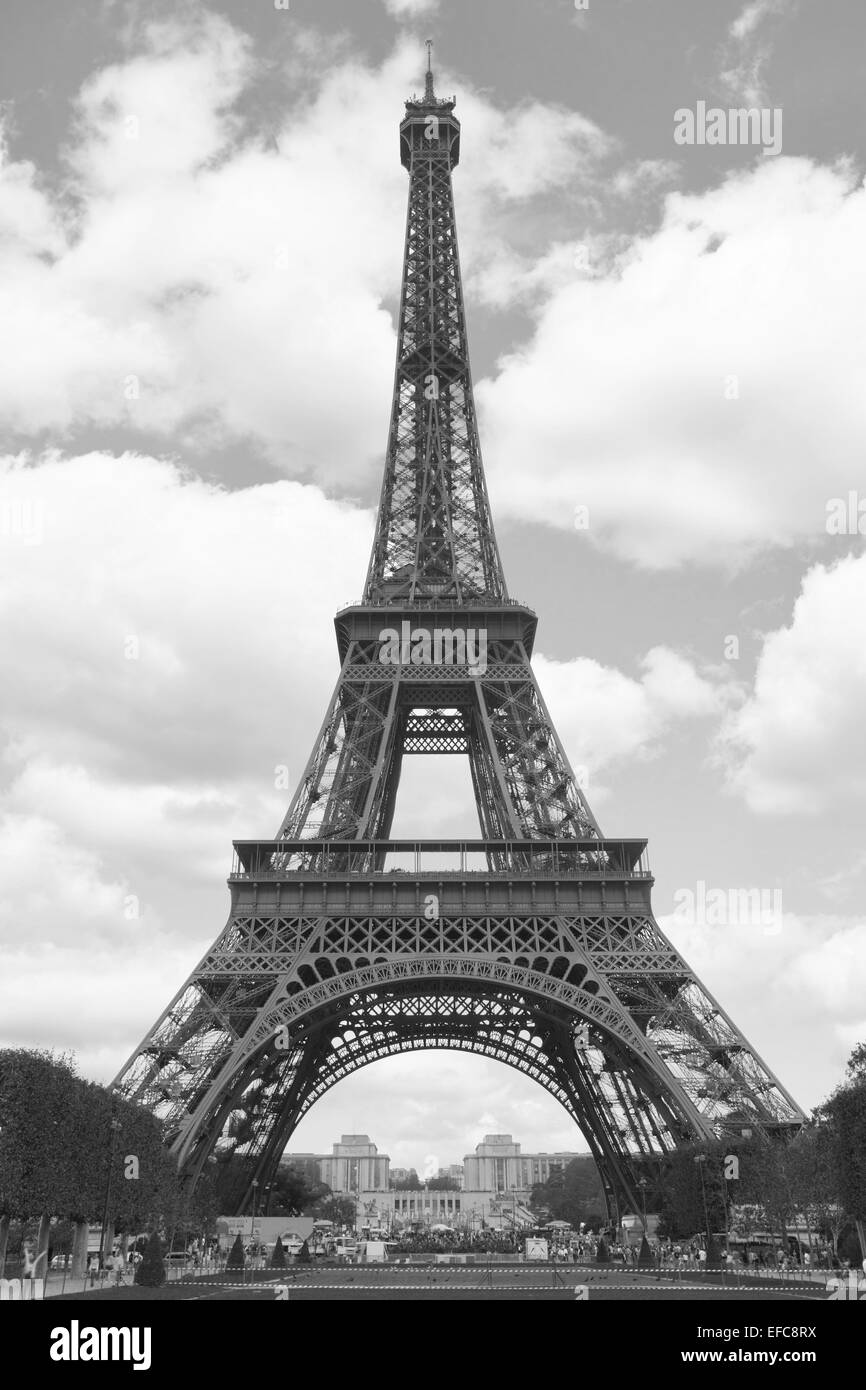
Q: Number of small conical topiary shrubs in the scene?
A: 7